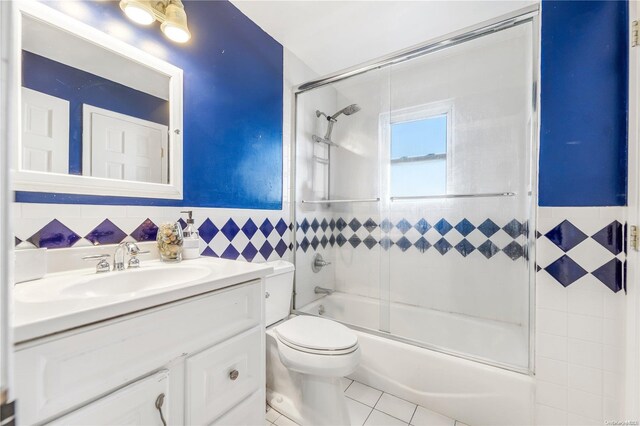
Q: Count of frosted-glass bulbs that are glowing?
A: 2